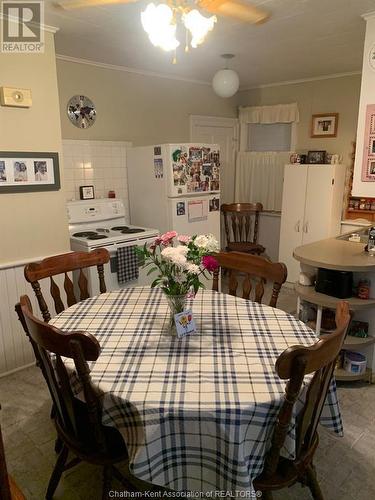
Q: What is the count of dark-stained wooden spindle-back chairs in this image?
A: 5